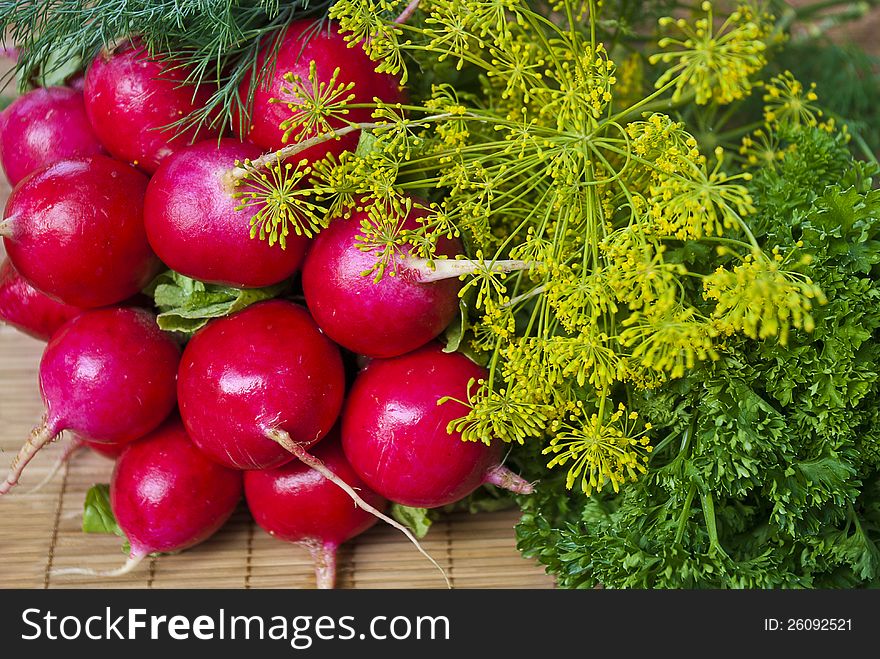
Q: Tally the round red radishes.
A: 13